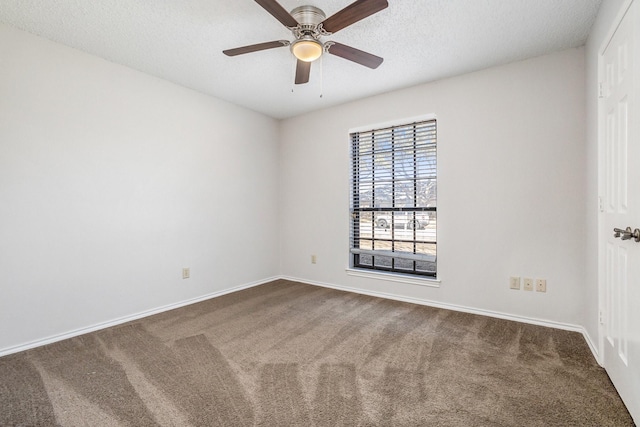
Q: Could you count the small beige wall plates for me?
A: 5